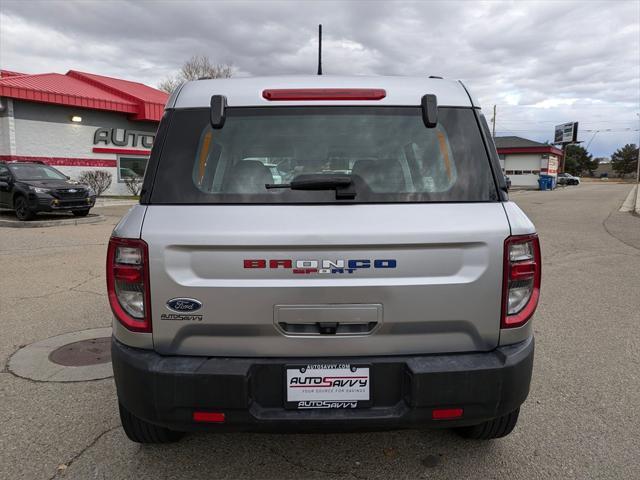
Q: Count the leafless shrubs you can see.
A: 2